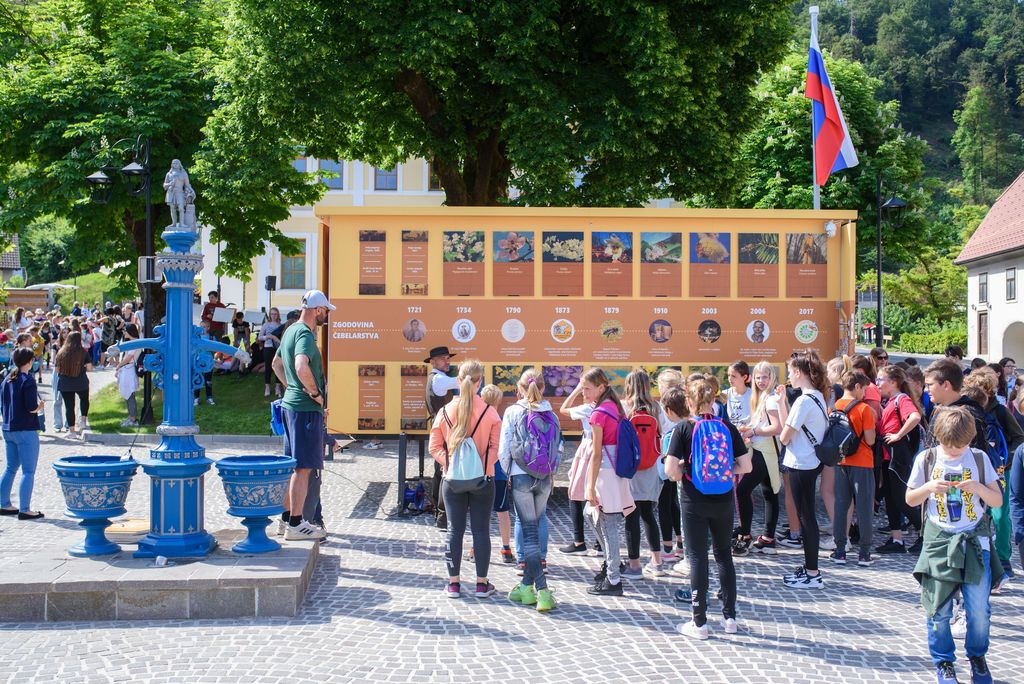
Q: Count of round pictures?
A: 9